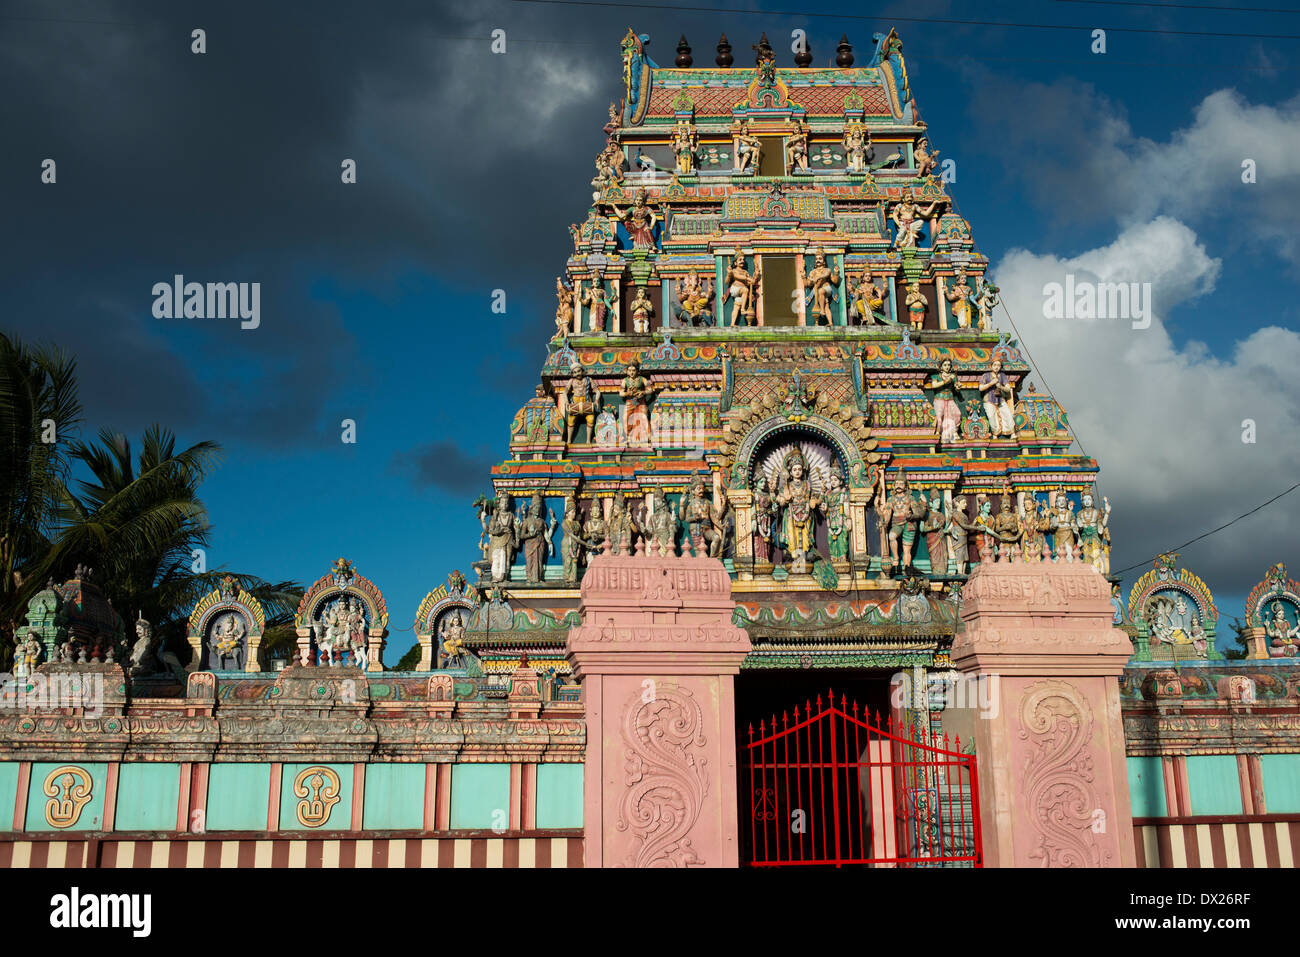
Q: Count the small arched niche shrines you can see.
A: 5